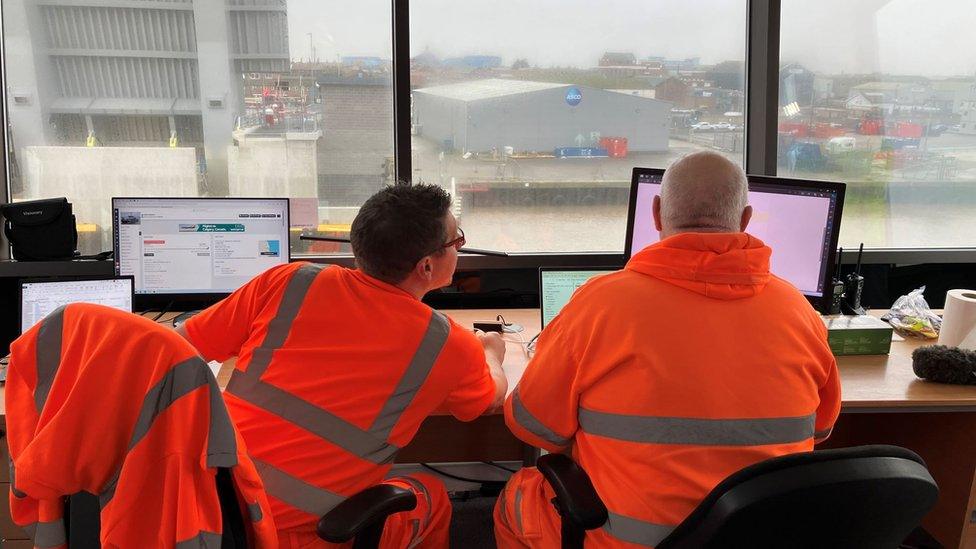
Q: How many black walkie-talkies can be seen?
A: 2